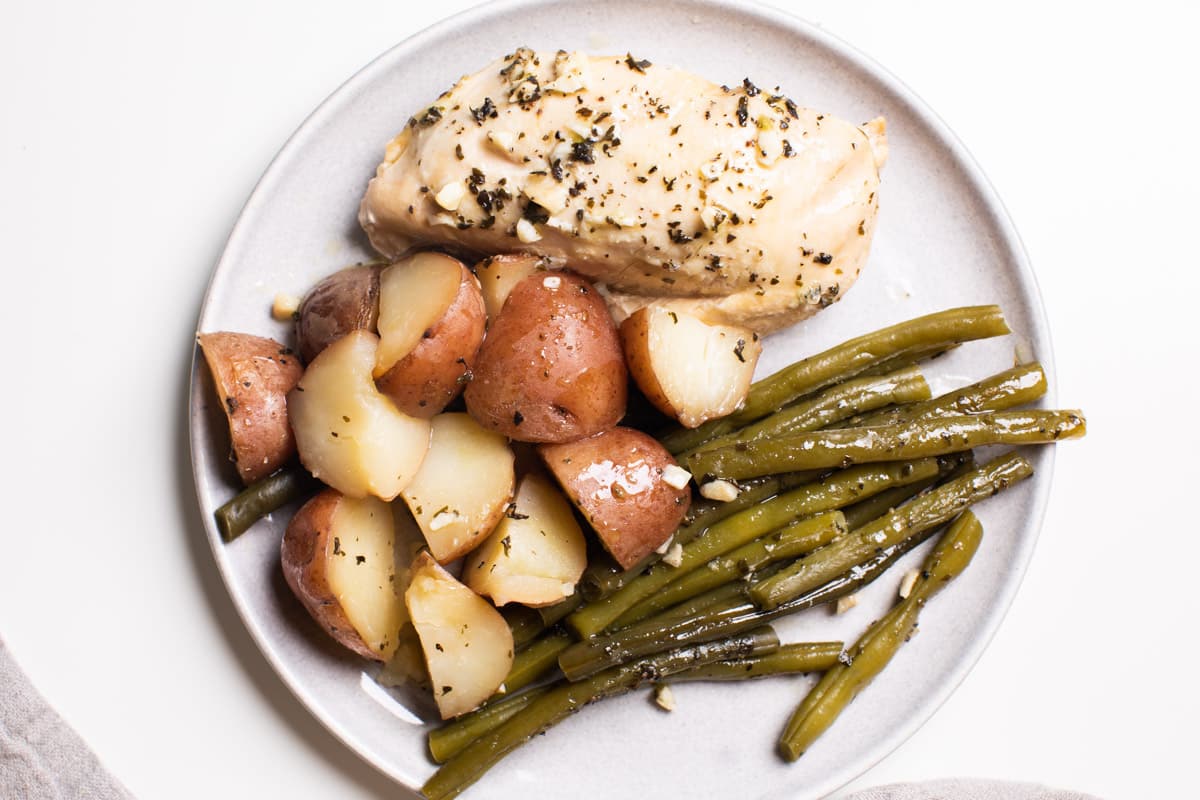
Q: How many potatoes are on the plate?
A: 12